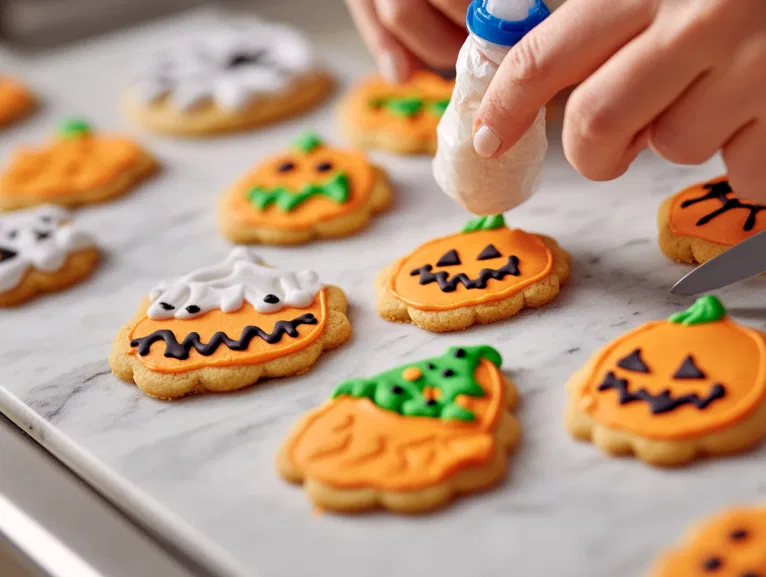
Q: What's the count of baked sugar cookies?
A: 12